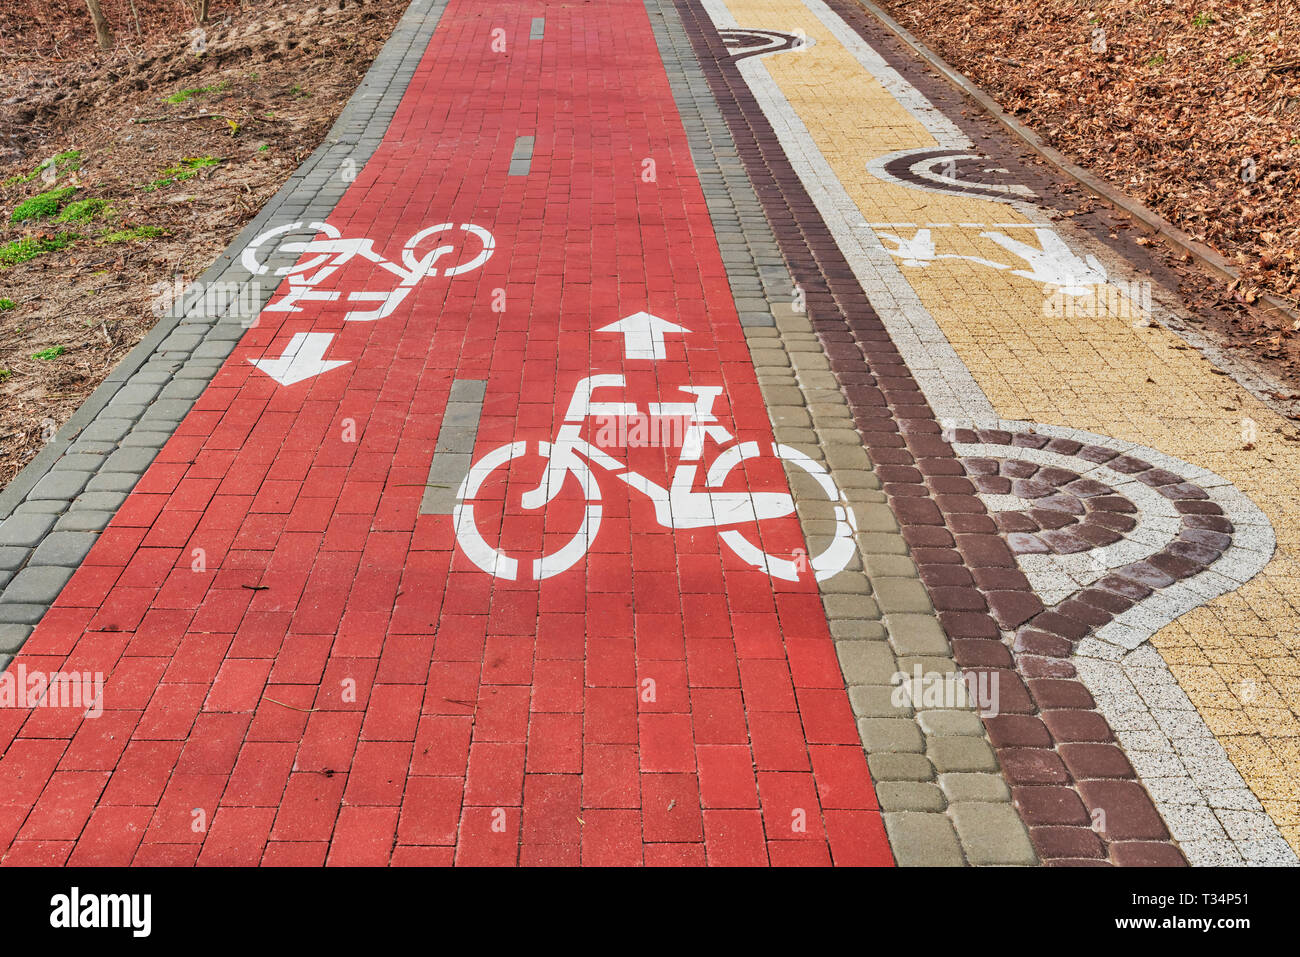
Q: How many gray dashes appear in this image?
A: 3